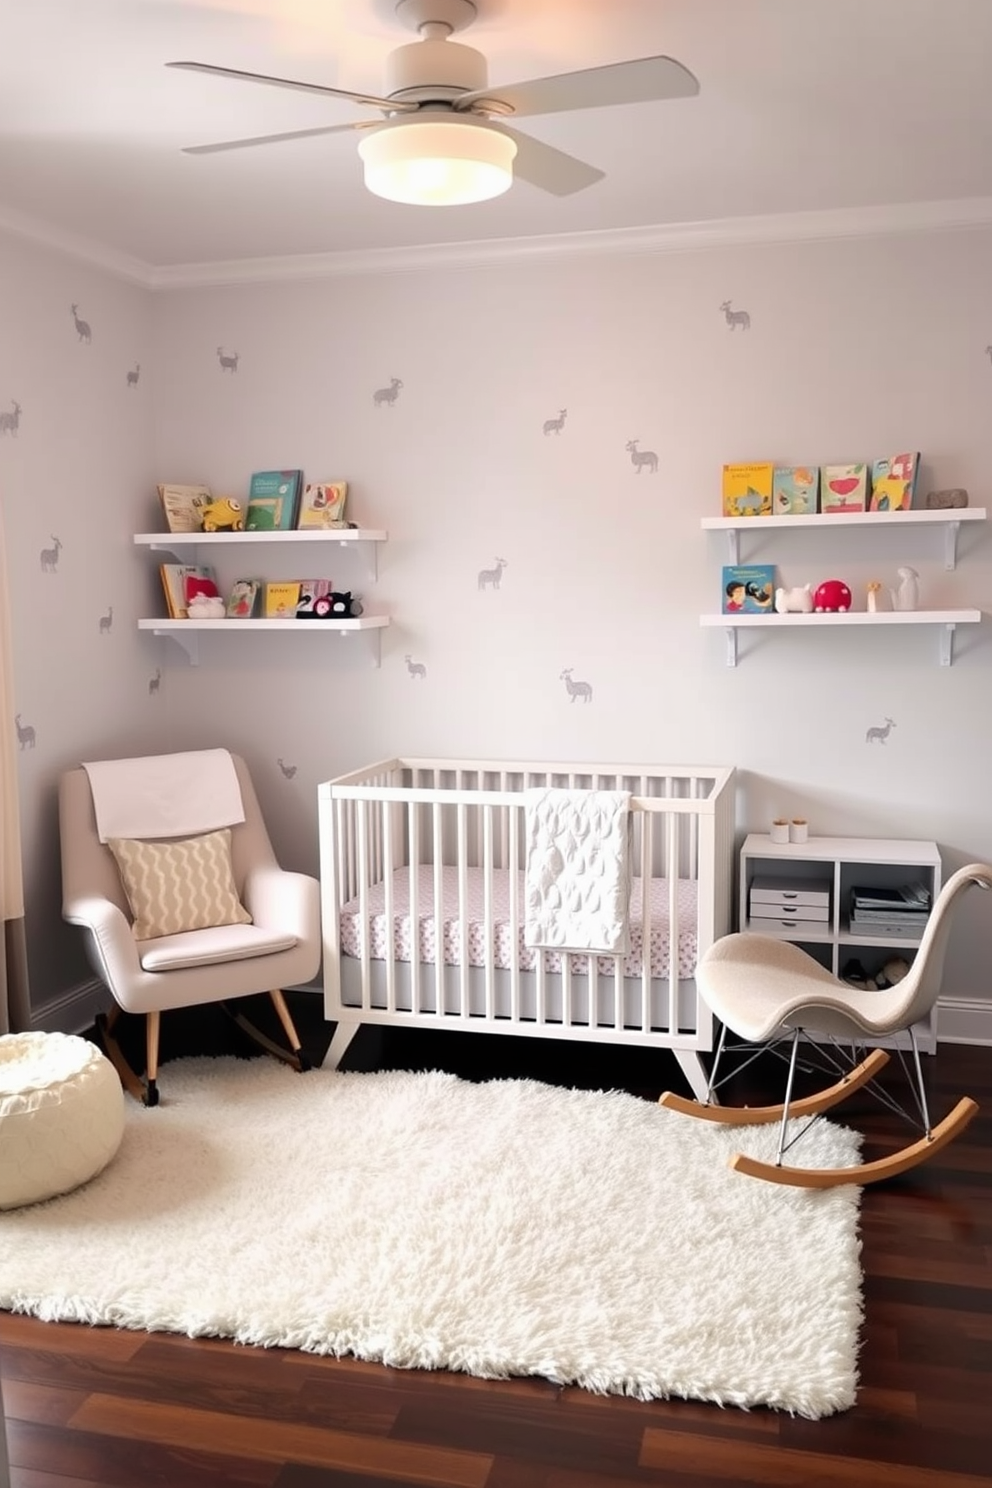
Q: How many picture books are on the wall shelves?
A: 12